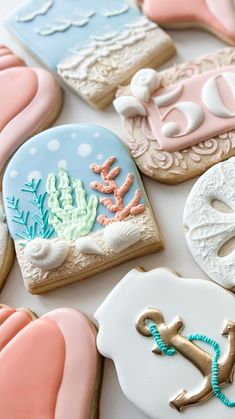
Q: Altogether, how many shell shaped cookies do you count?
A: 3